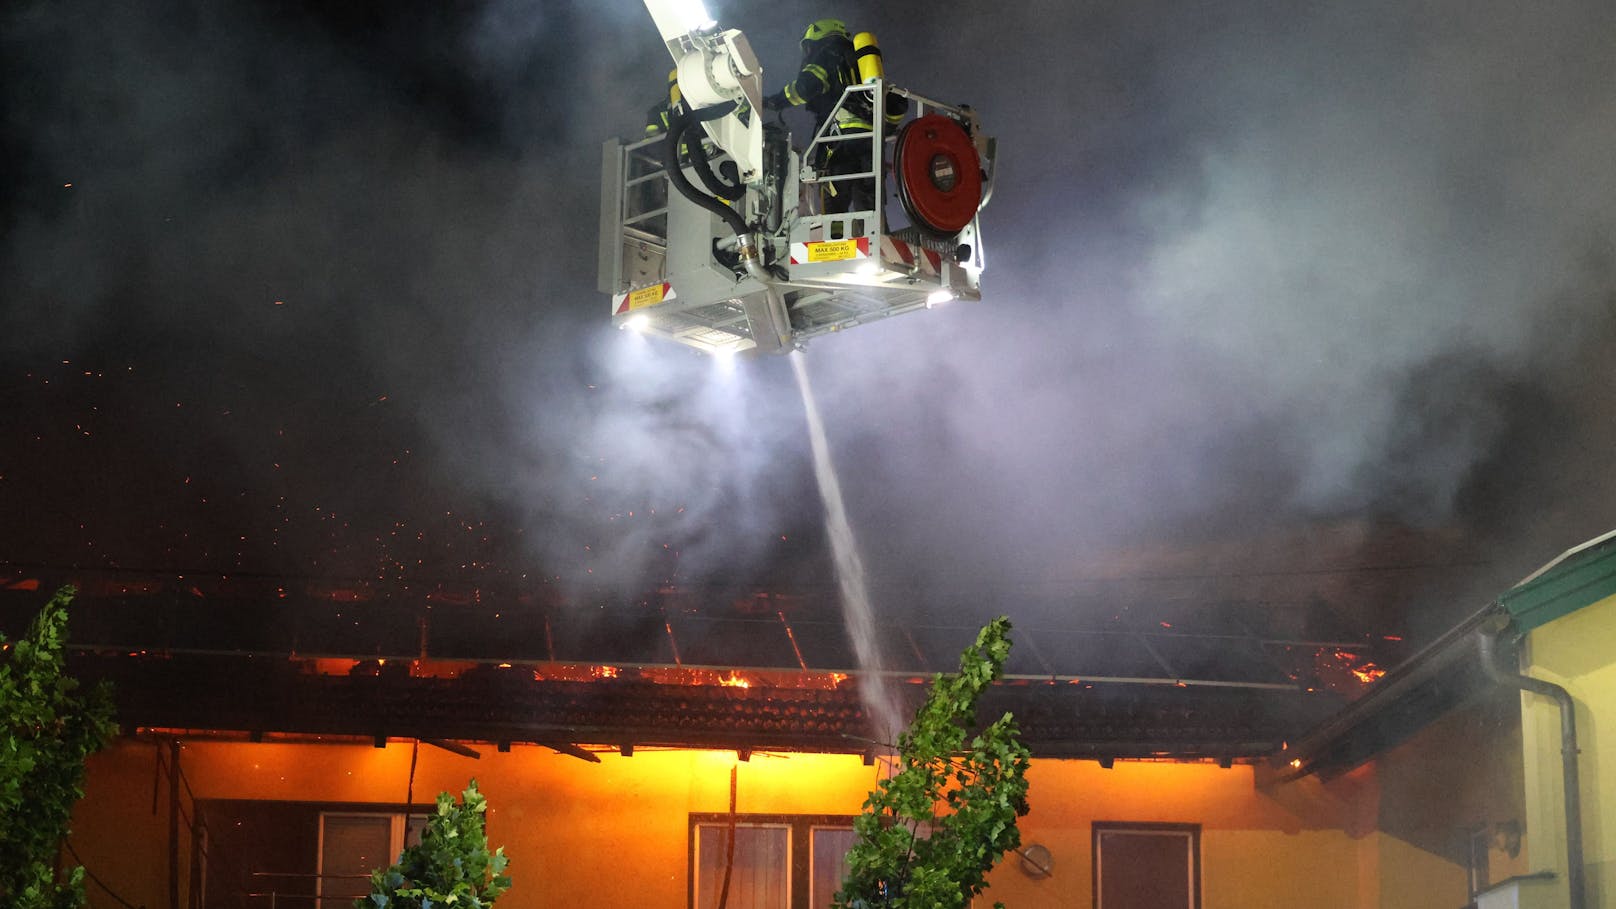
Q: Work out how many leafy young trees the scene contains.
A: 3